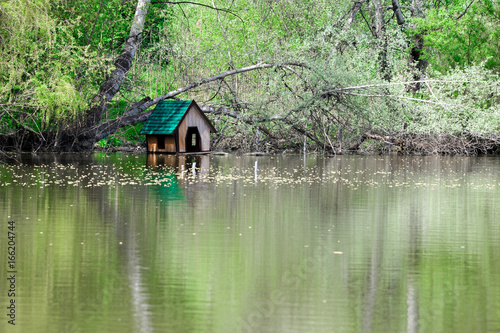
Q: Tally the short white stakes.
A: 3